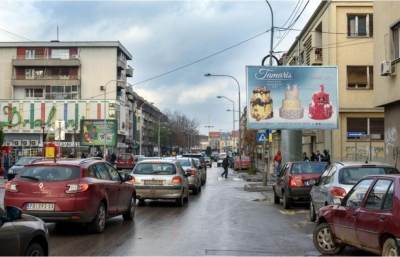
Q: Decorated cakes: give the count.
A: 3